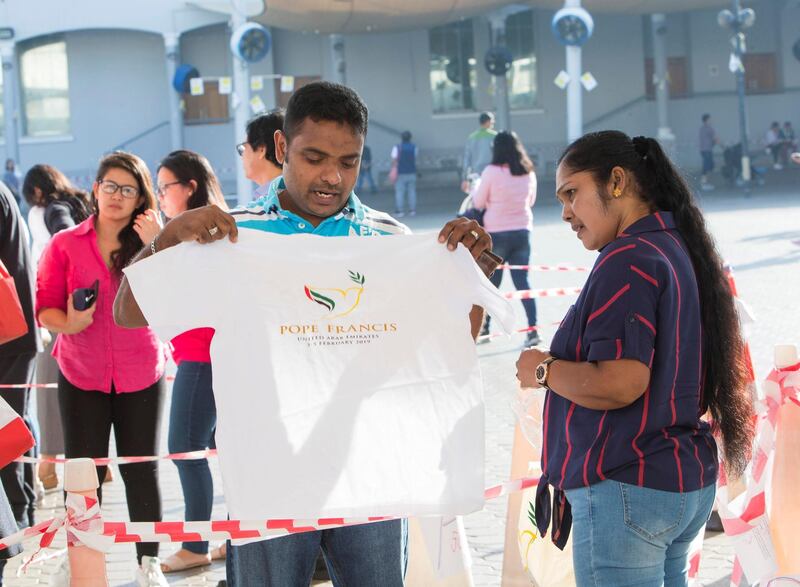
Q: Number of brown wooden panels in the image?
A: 4